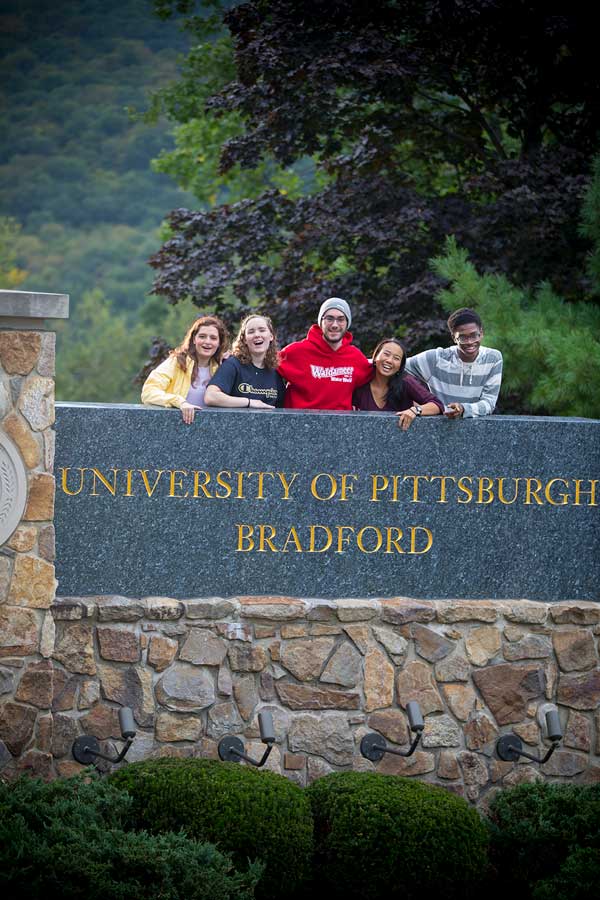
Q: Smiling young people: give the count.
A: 5